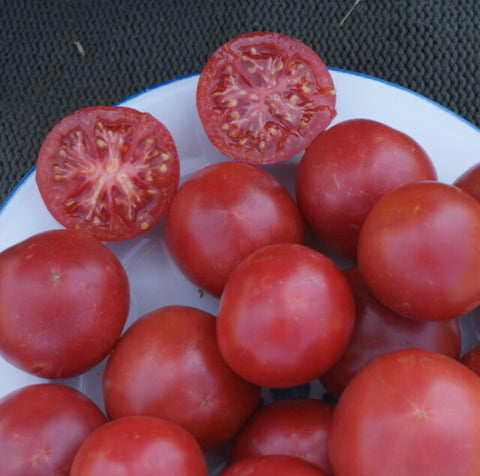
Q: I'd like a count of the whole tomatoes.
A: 14